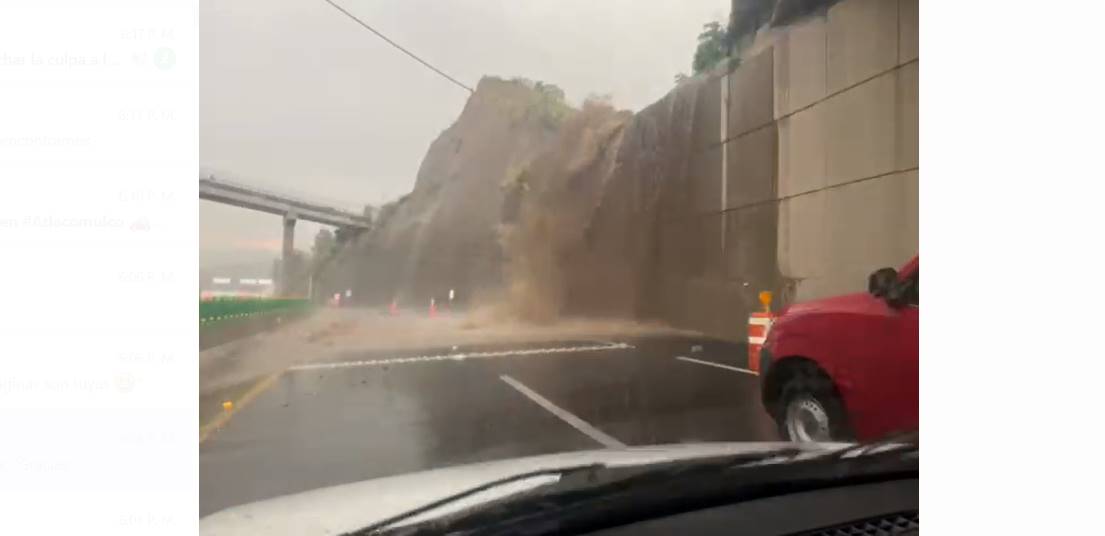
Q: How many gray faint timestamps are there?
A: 7